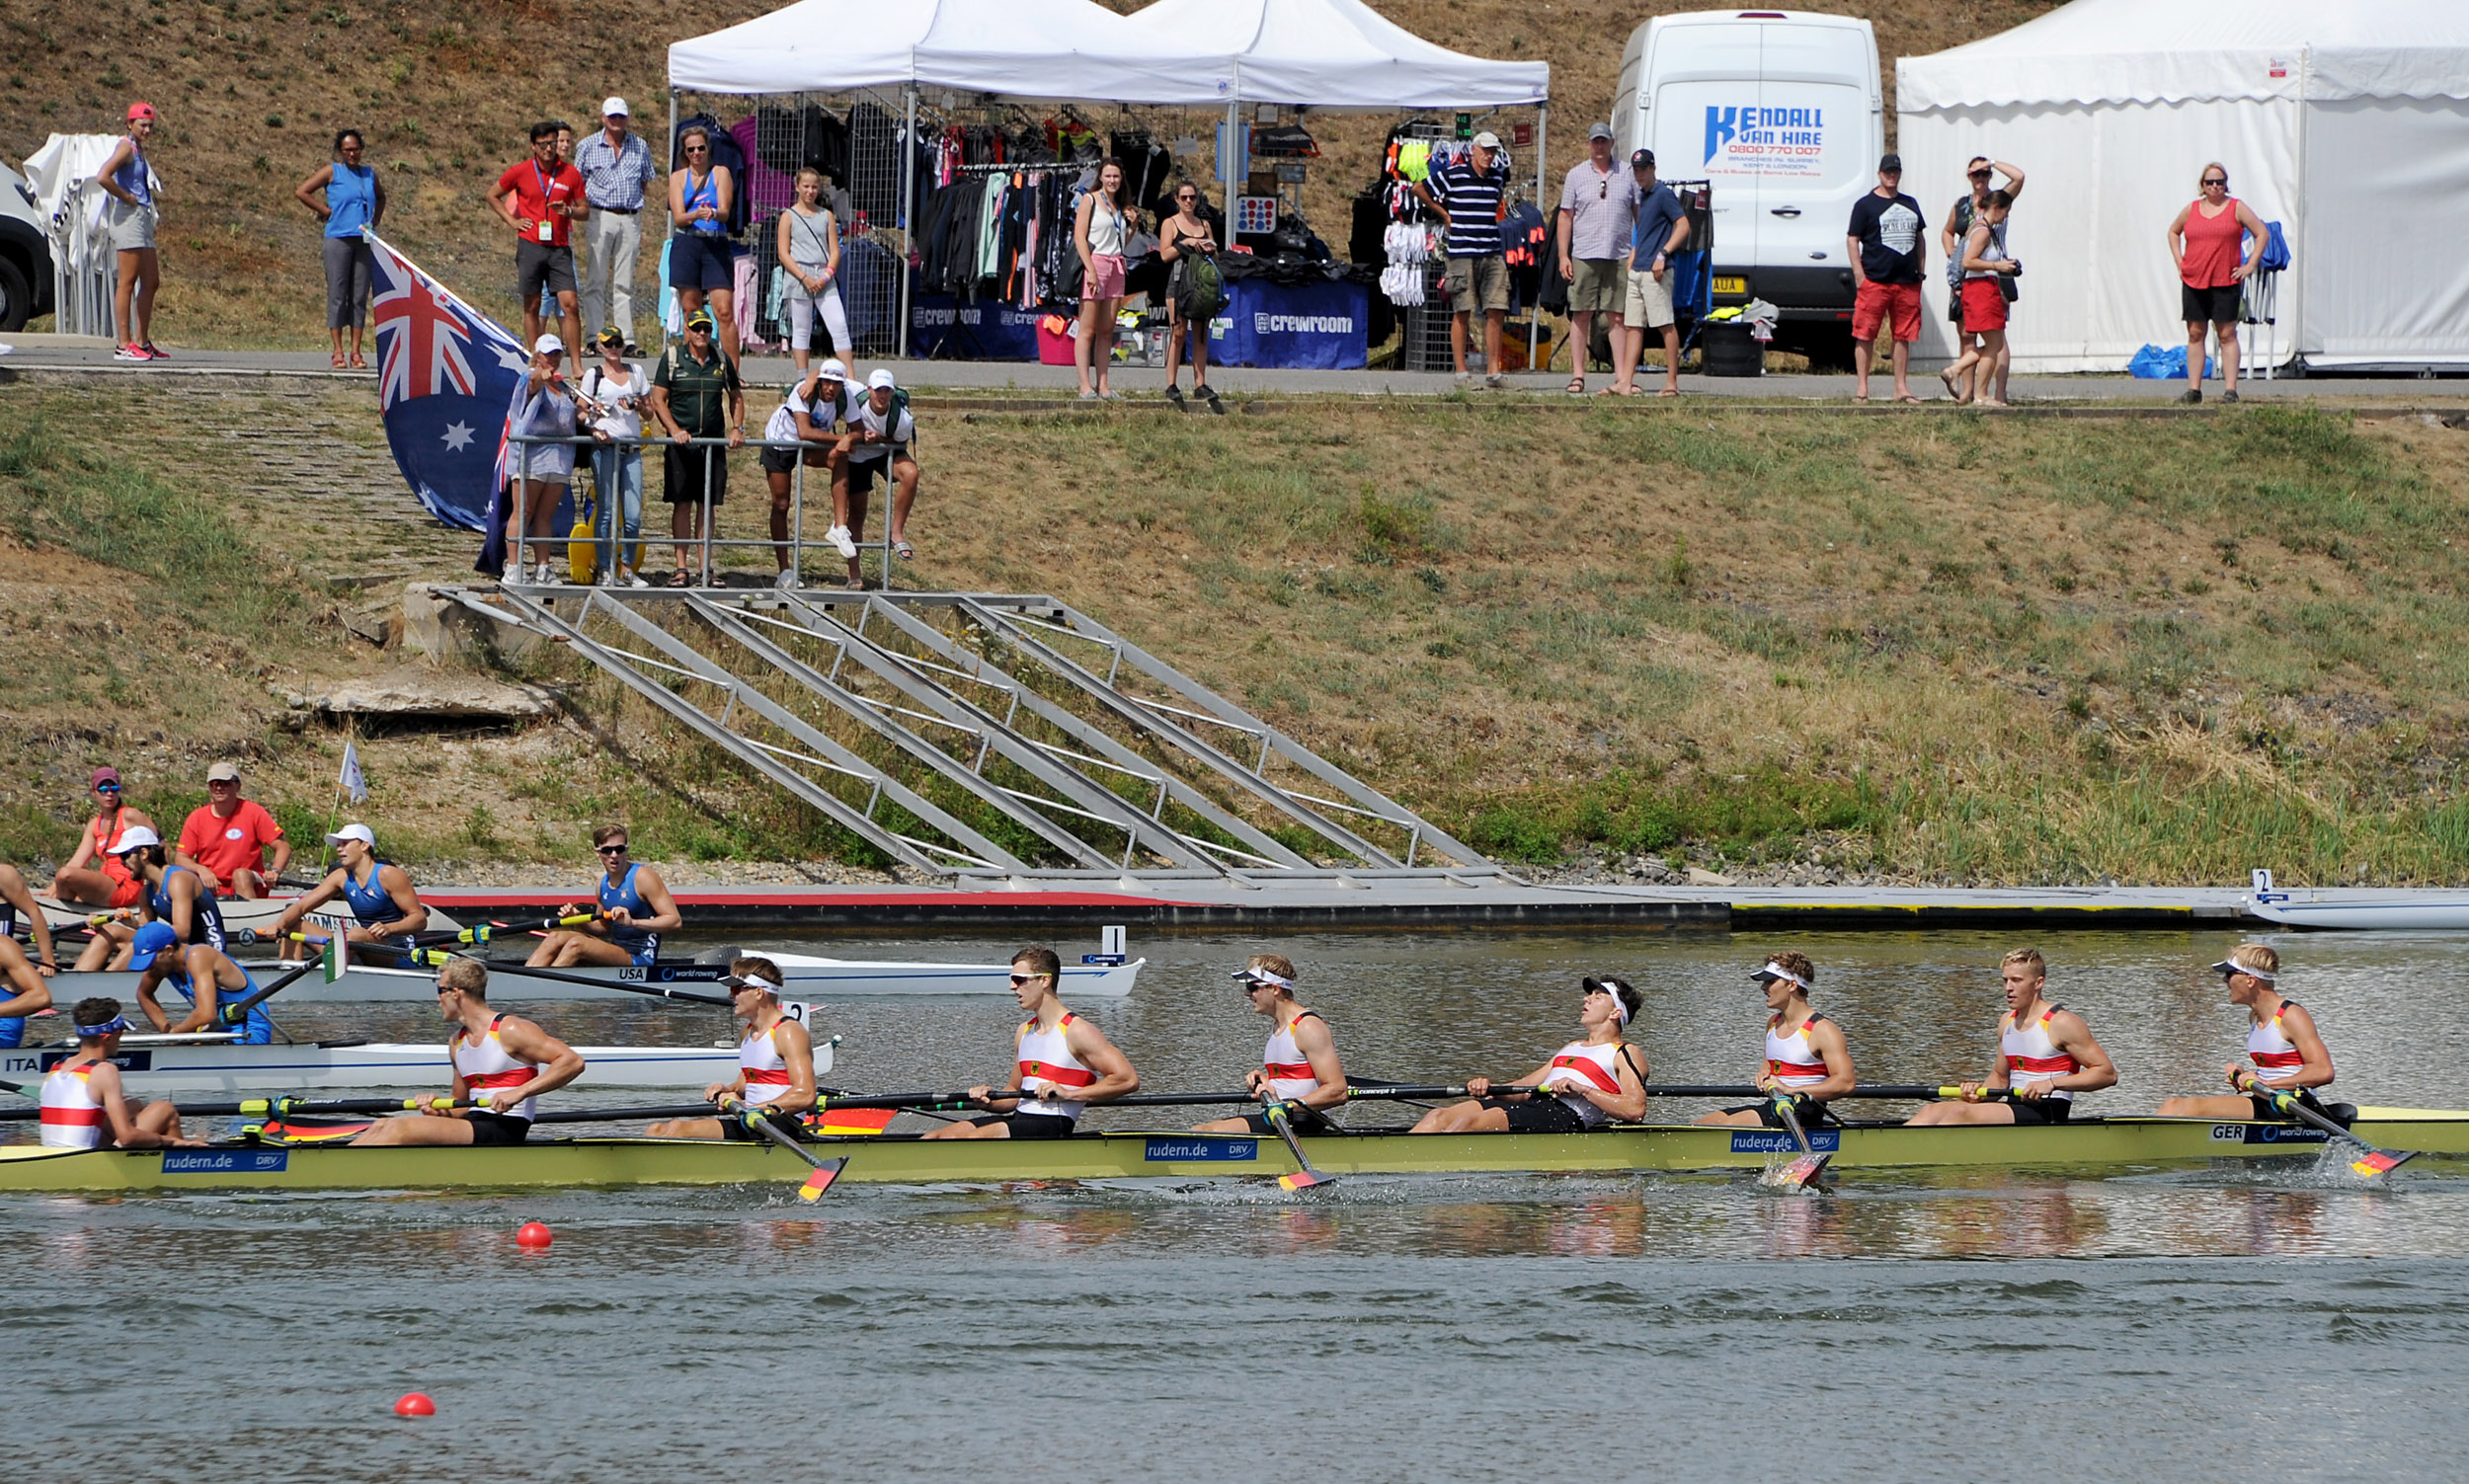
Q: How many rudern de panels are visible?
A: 3